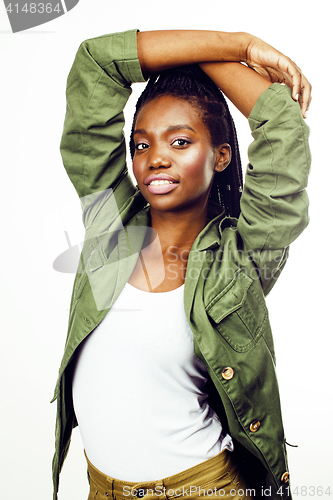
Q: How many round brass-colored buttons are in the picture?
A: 3